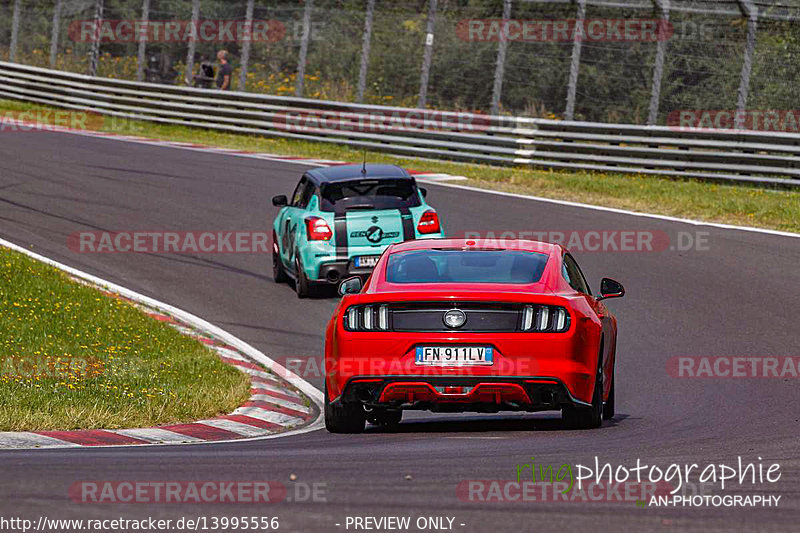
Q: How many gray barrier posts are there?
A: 13